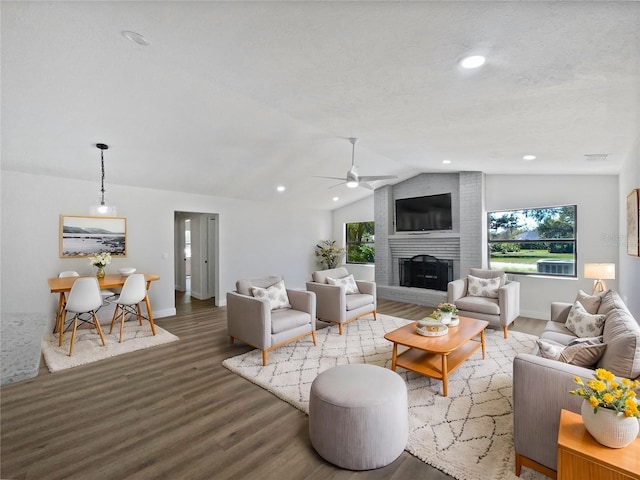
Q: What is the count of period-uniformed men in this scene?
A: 0